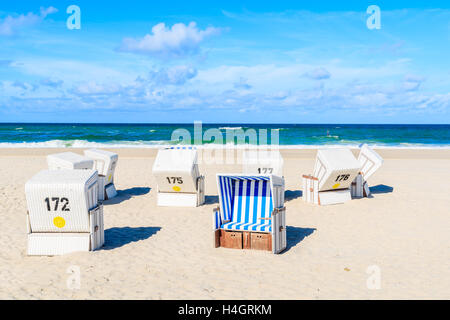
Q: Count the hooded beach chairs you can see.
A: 8